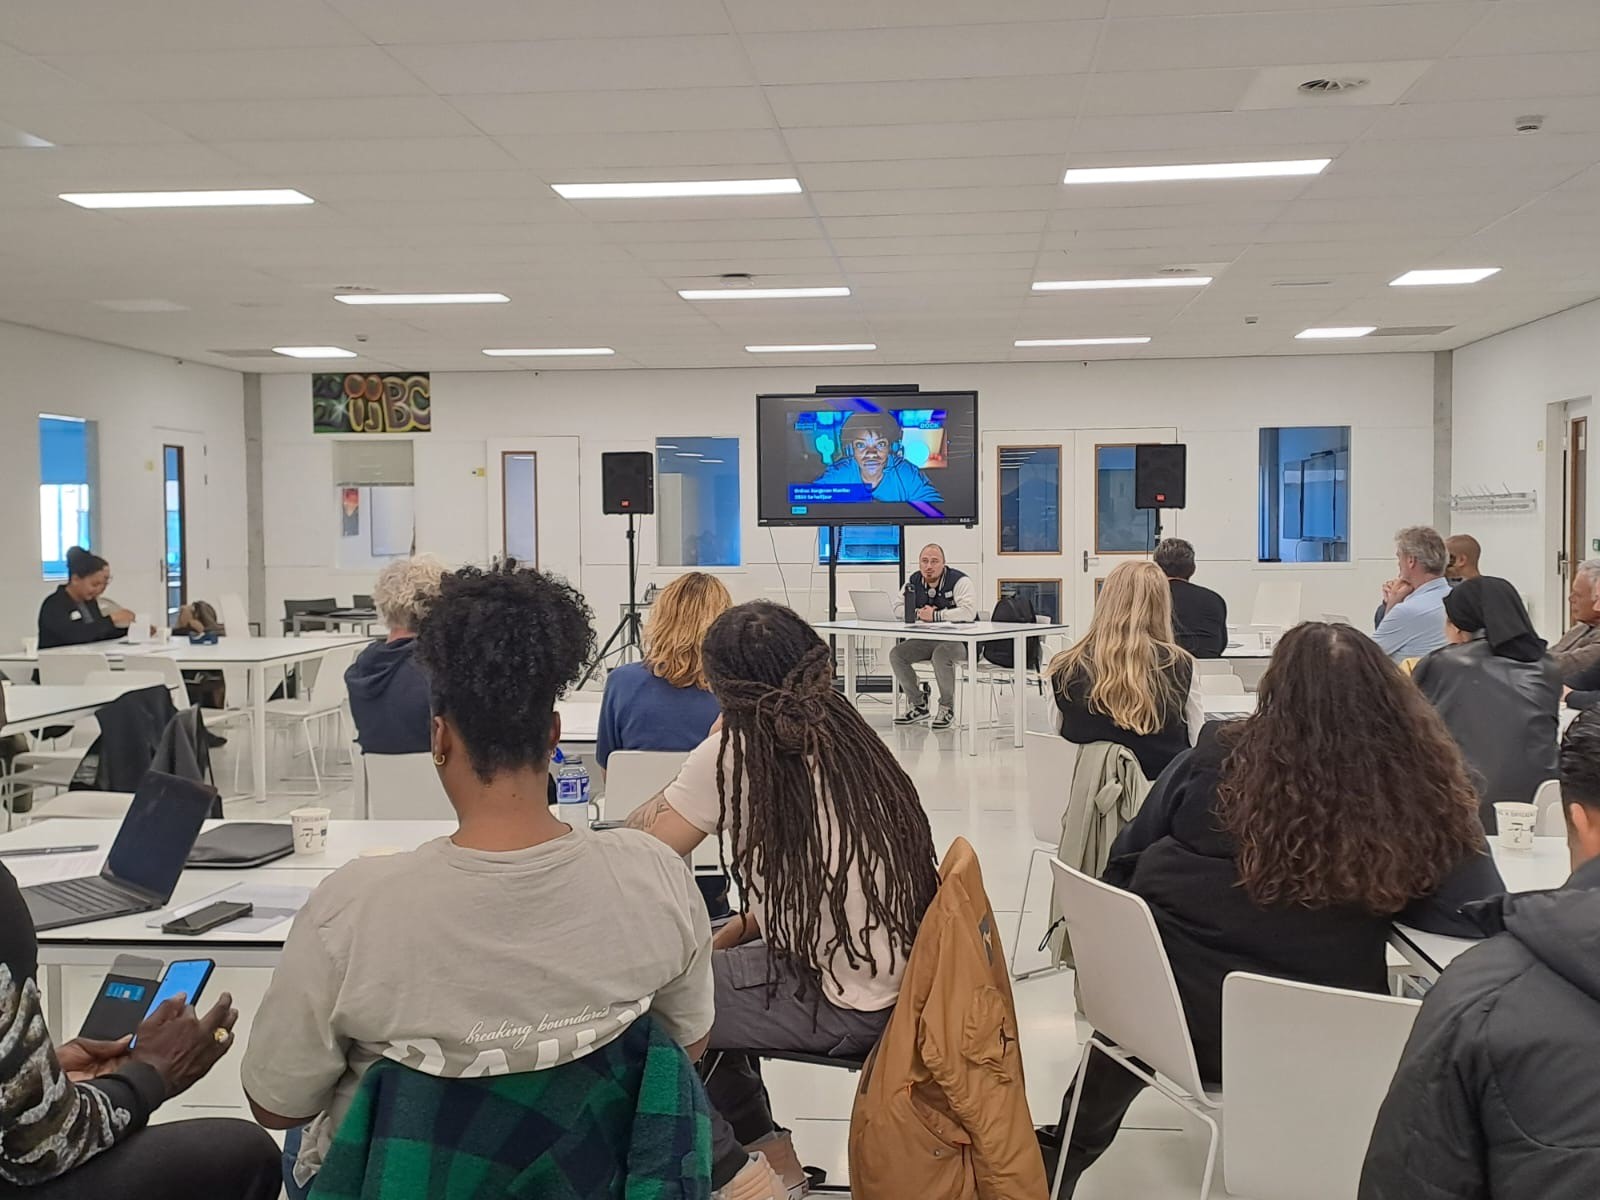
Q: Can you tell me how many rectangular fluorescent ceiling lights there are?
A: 12